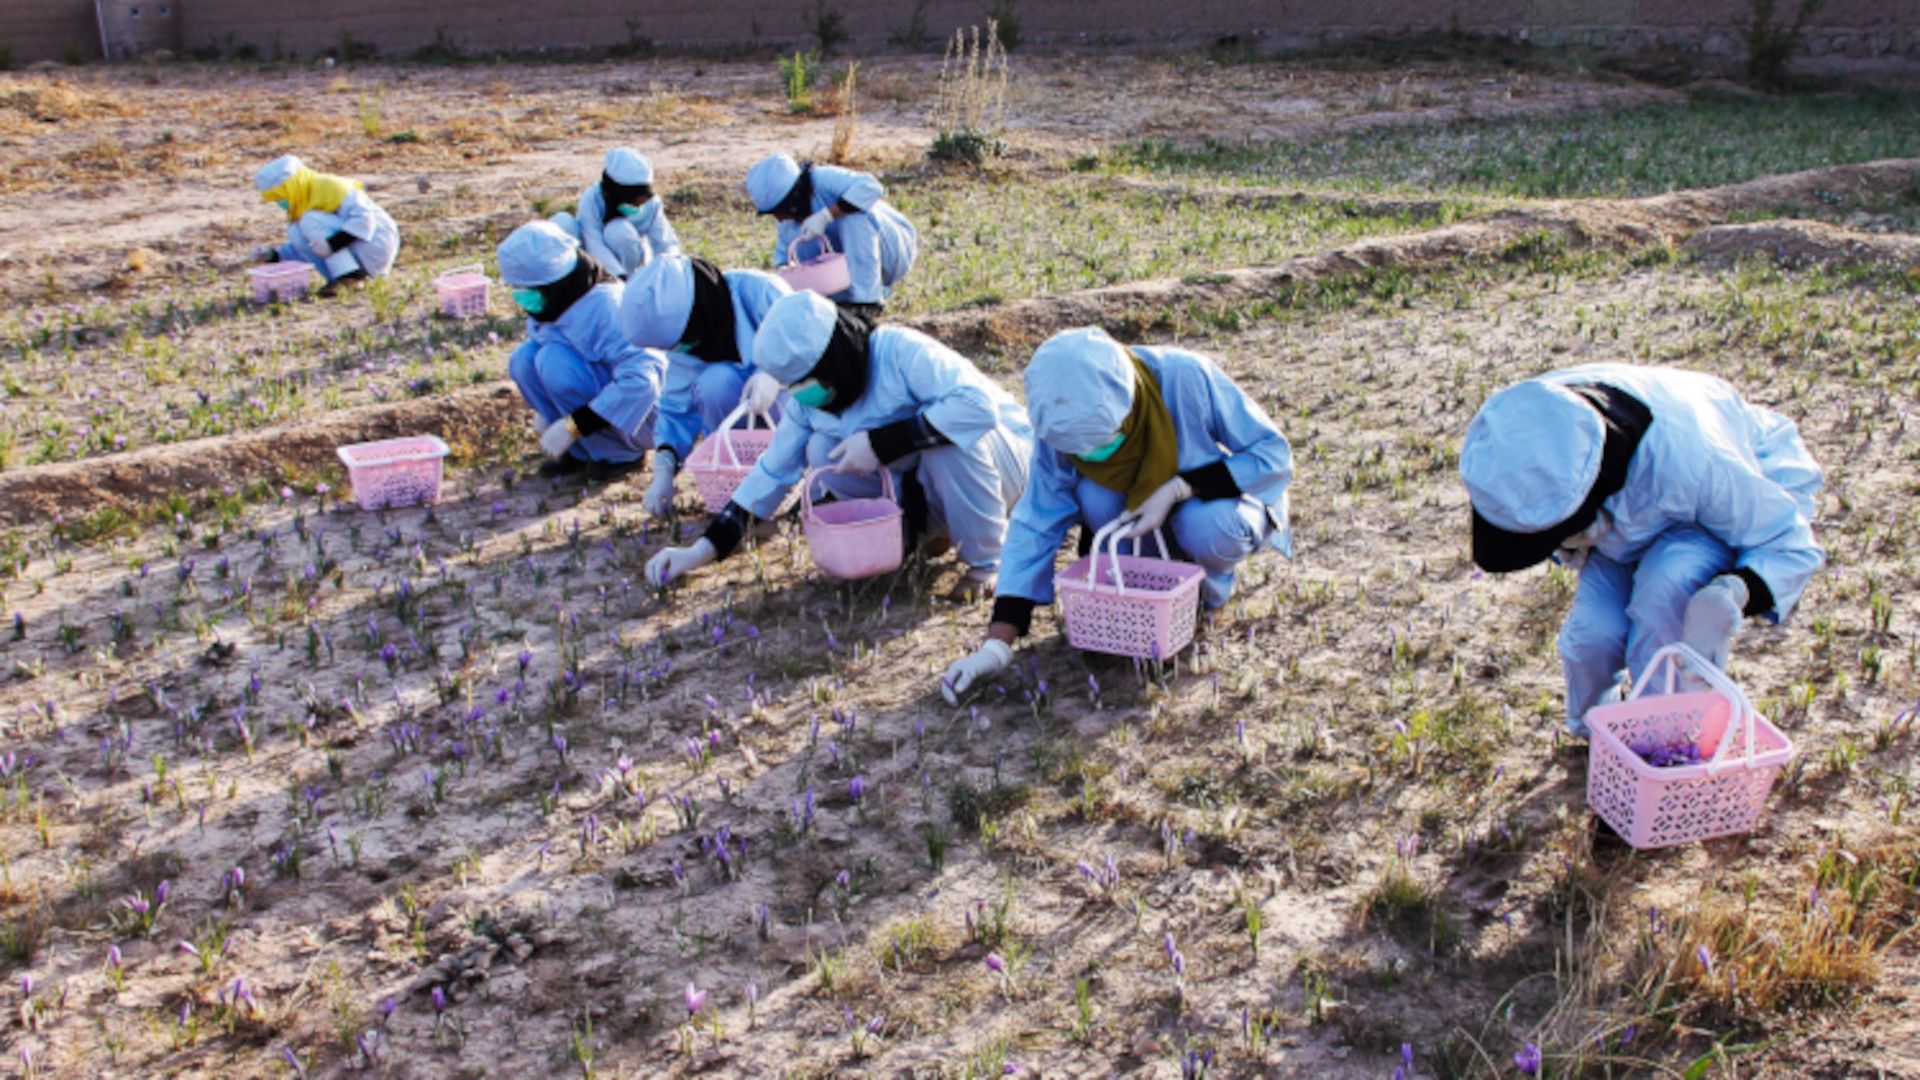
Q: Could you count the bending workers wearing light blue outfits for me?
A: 8